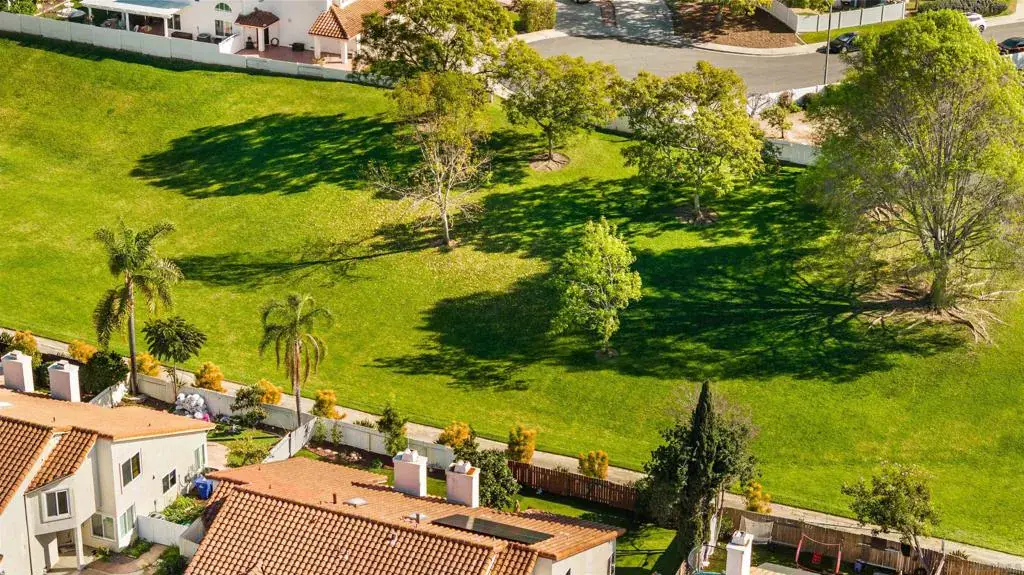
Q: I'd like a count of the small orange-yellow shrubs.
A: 10